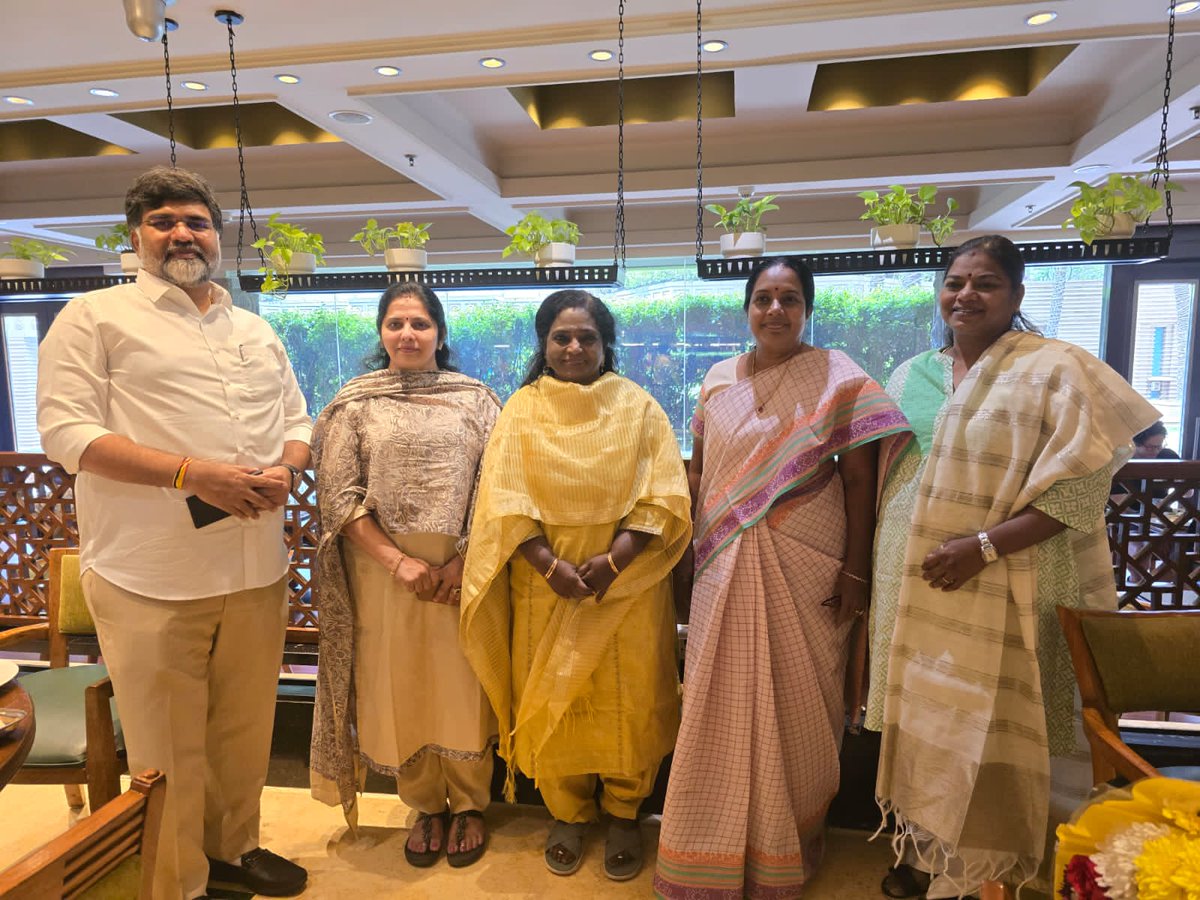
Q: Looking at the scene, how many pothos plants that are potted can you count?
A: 8